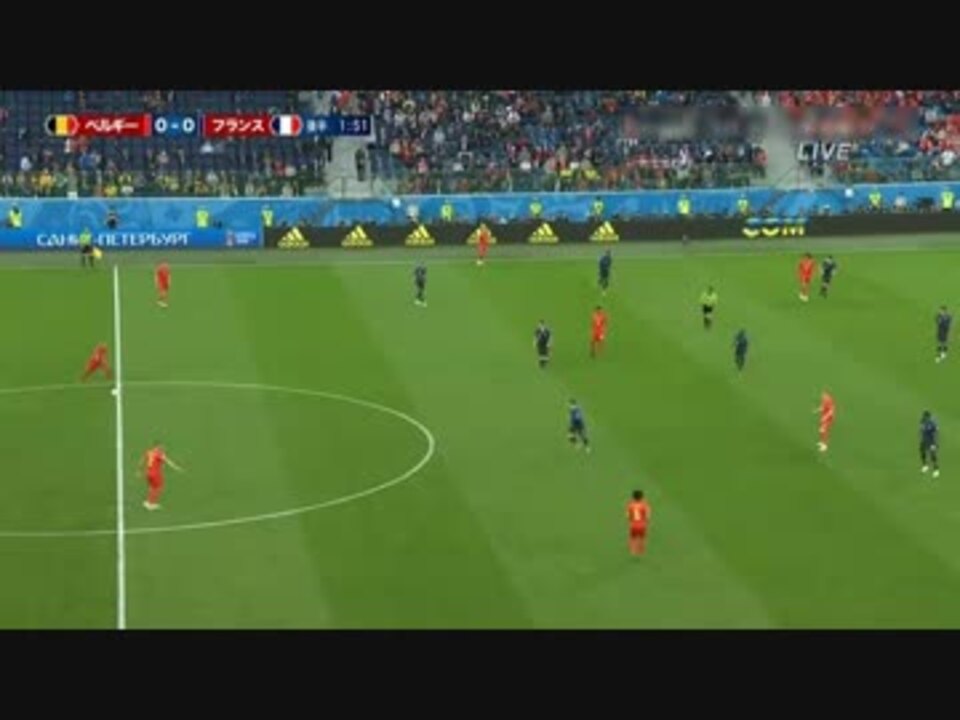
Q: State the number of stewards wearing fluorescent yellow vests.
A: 10